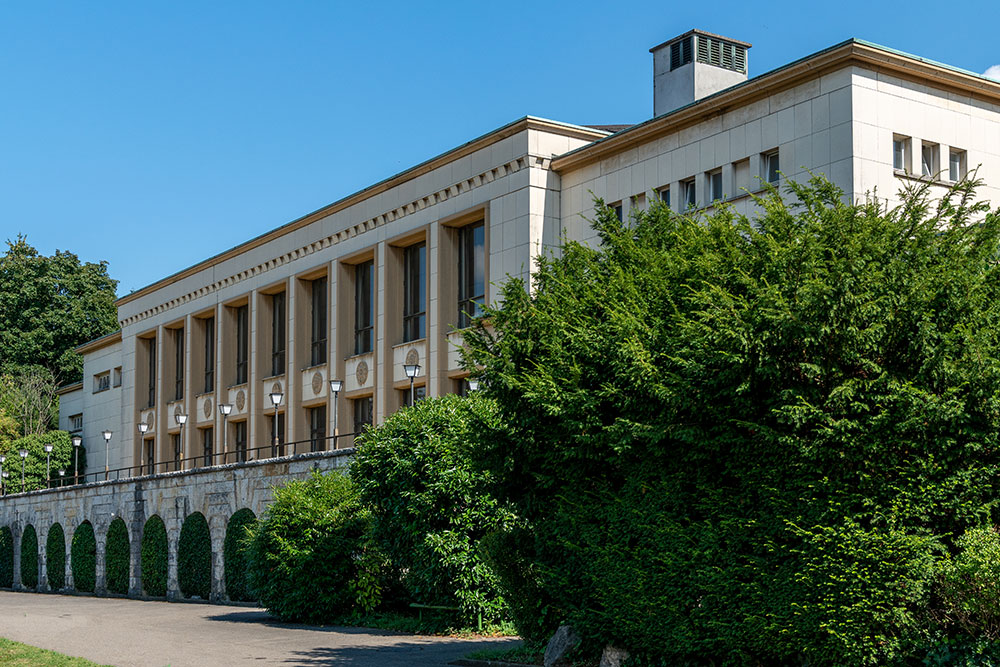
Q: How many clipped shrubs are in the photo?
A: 8